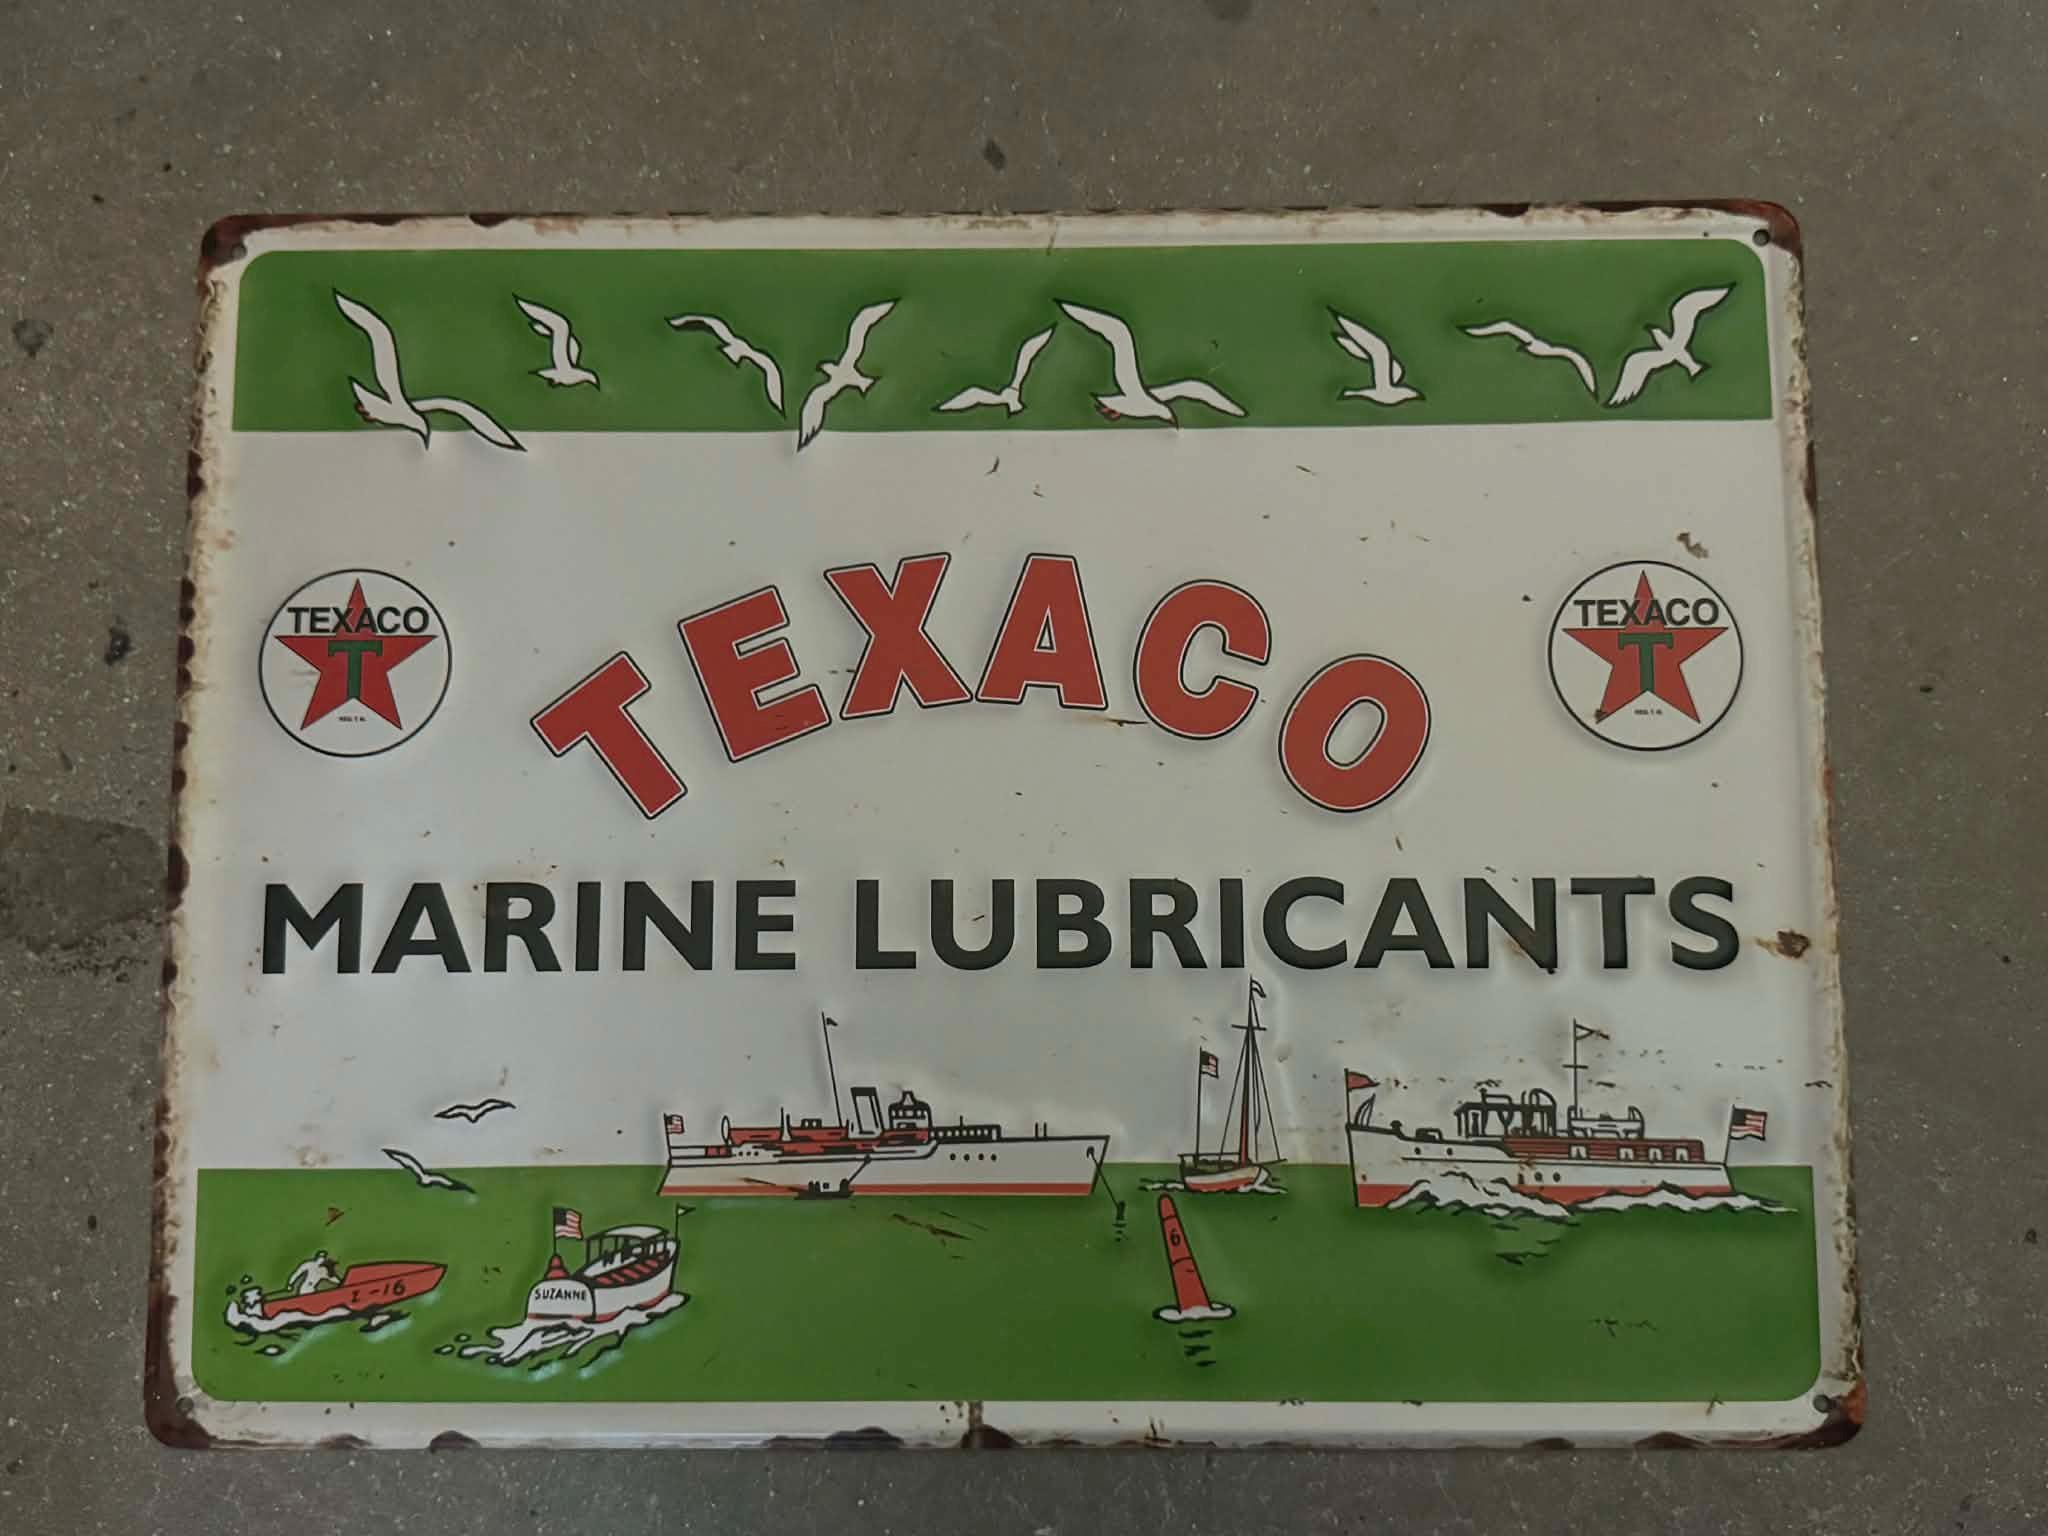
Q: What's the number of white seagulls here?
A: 11